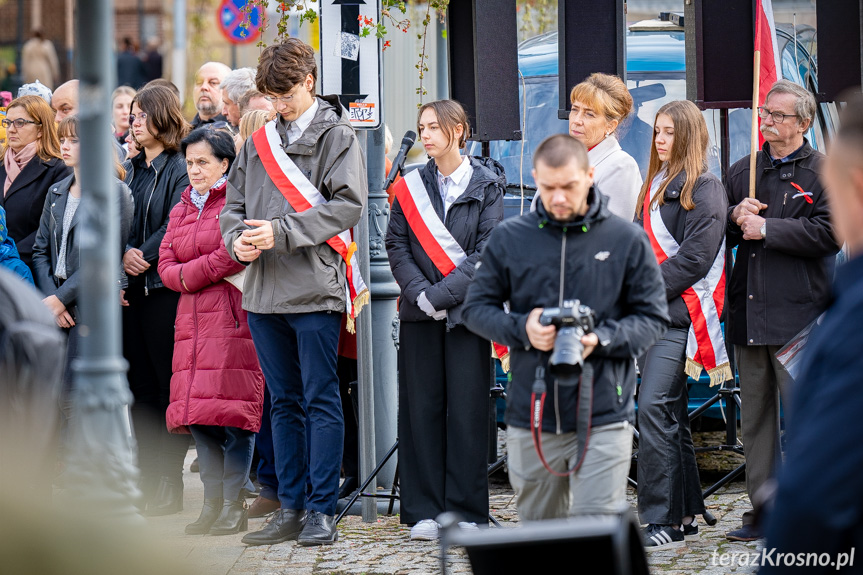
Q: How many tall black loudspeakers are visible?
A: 4